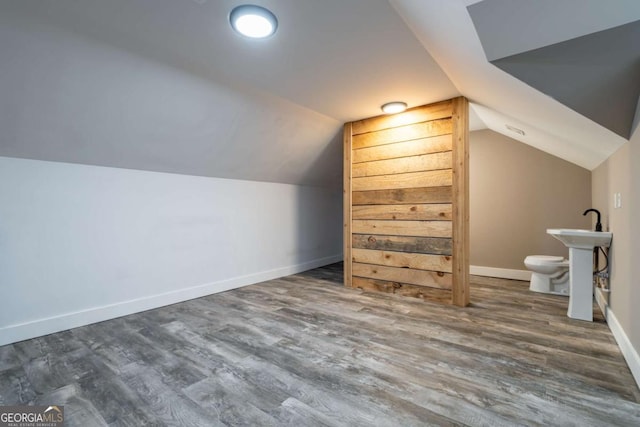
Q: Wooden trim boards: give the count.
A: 2